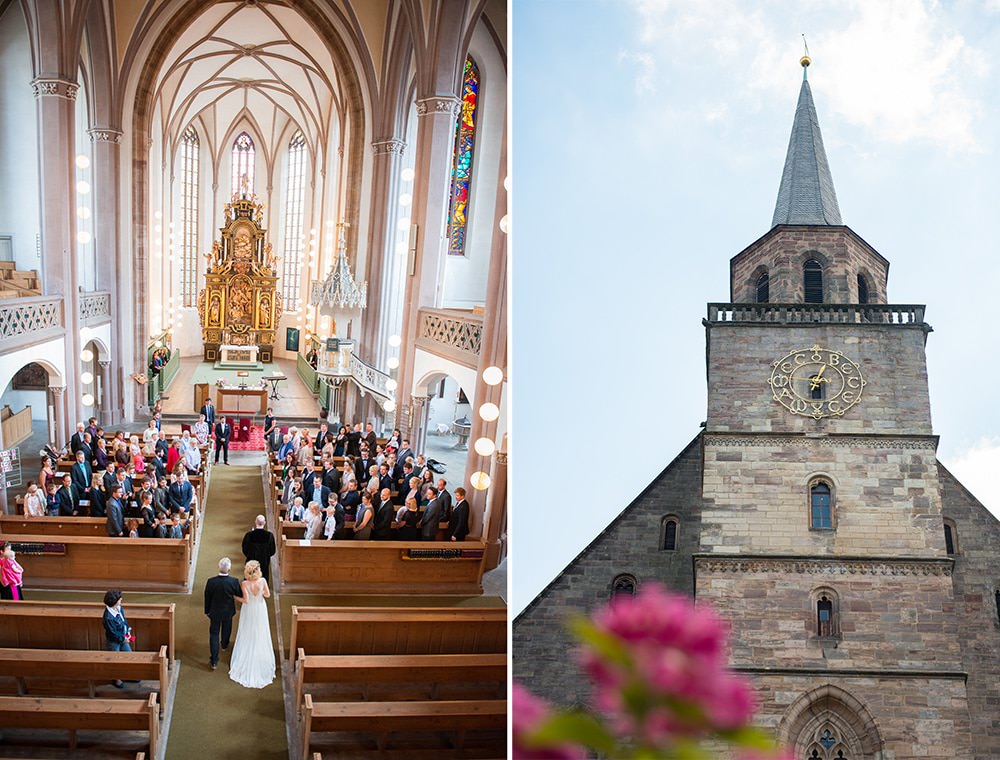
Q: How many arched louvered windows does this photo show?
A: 3